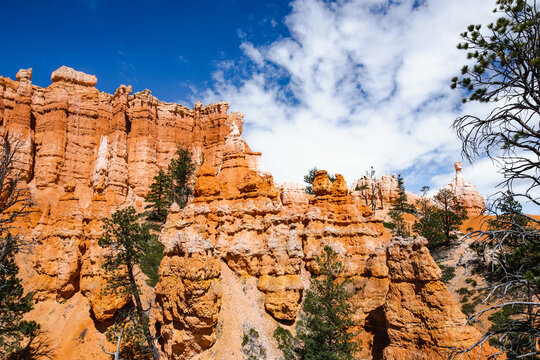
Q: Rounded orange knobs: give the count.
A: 2